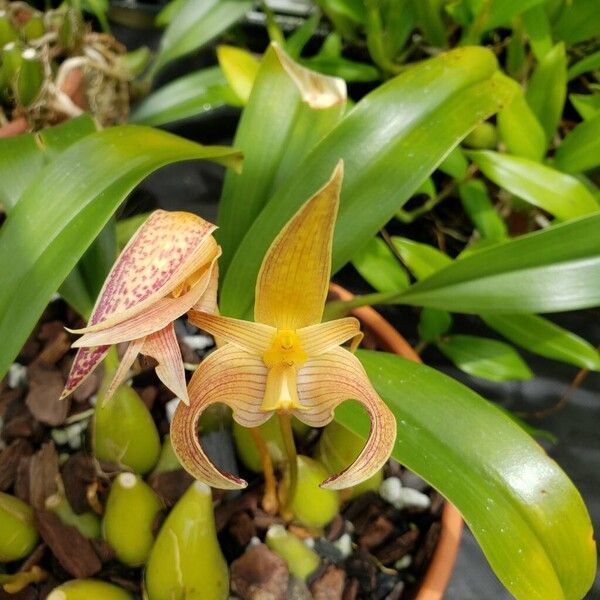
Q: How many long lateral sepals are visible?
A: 2